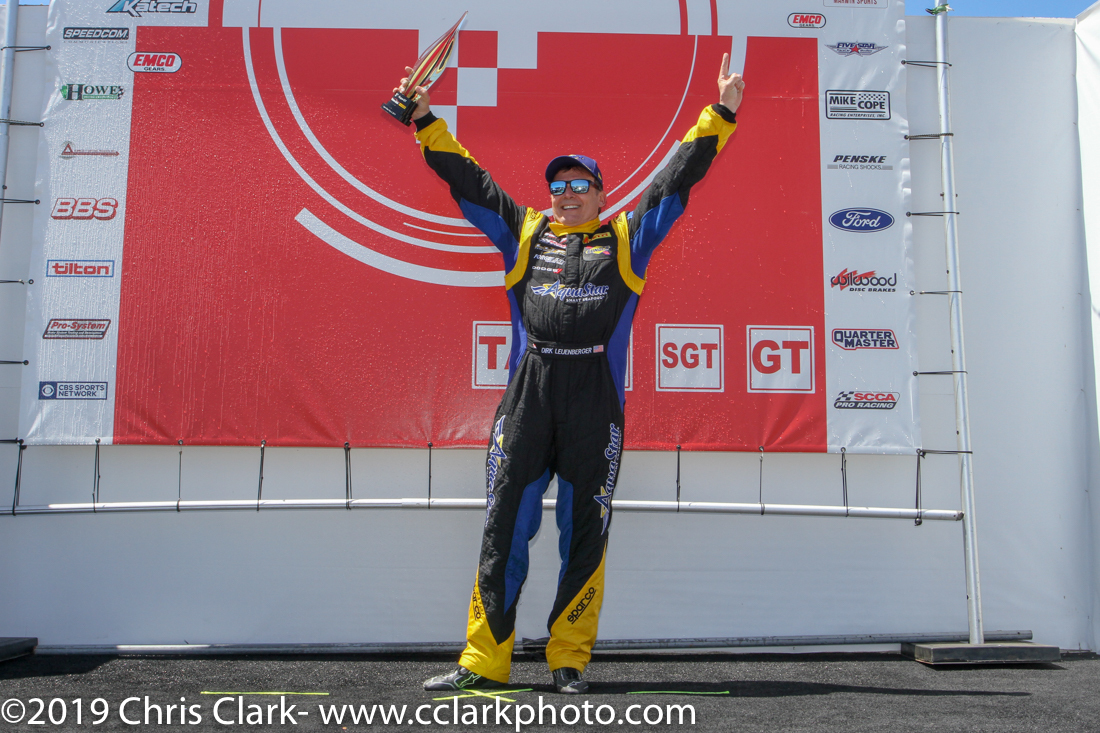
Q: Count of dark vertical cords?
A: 10